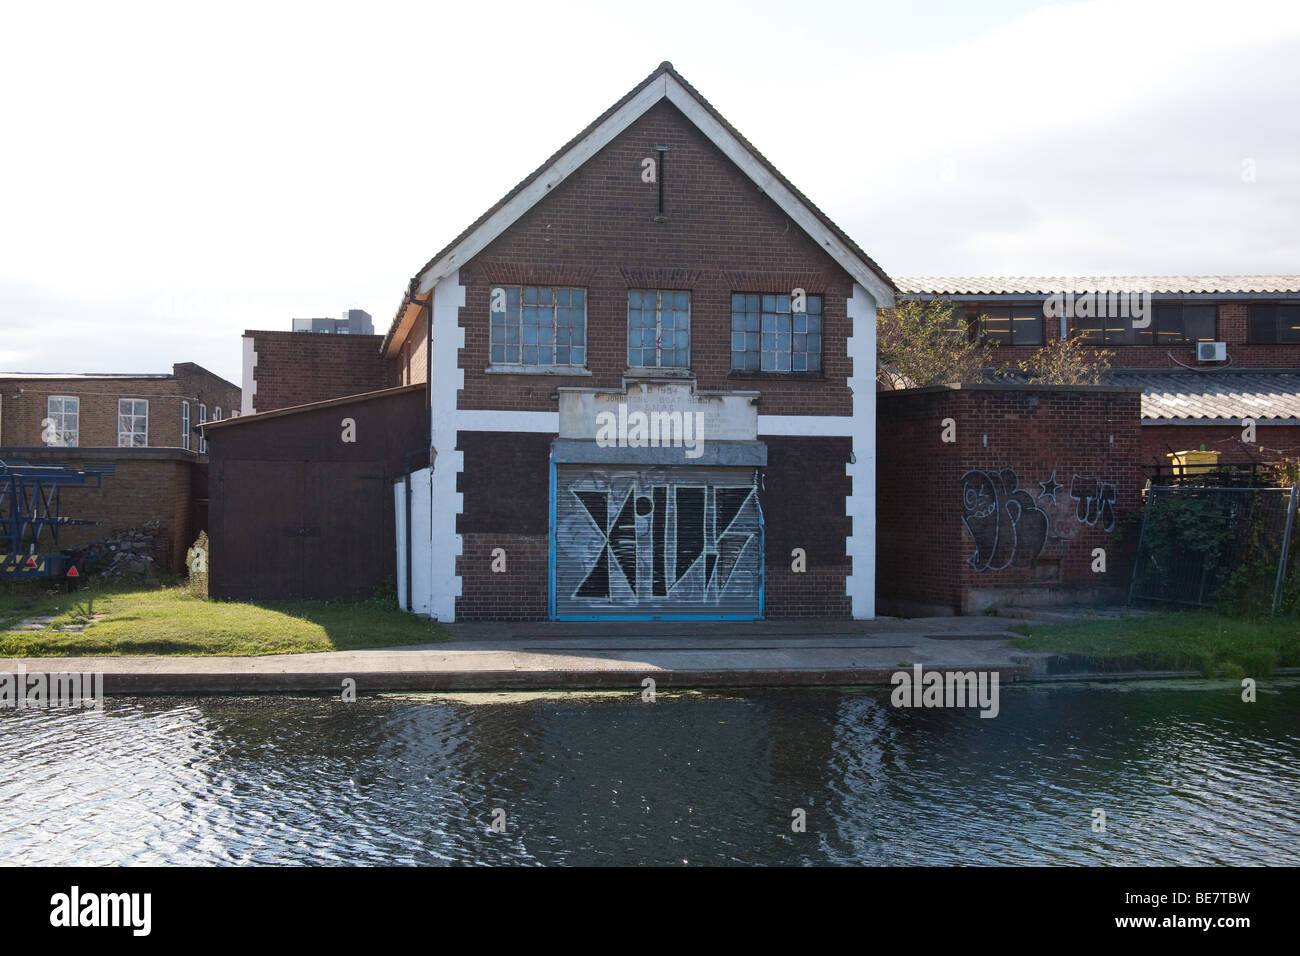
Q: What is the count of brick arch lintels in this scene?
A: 3